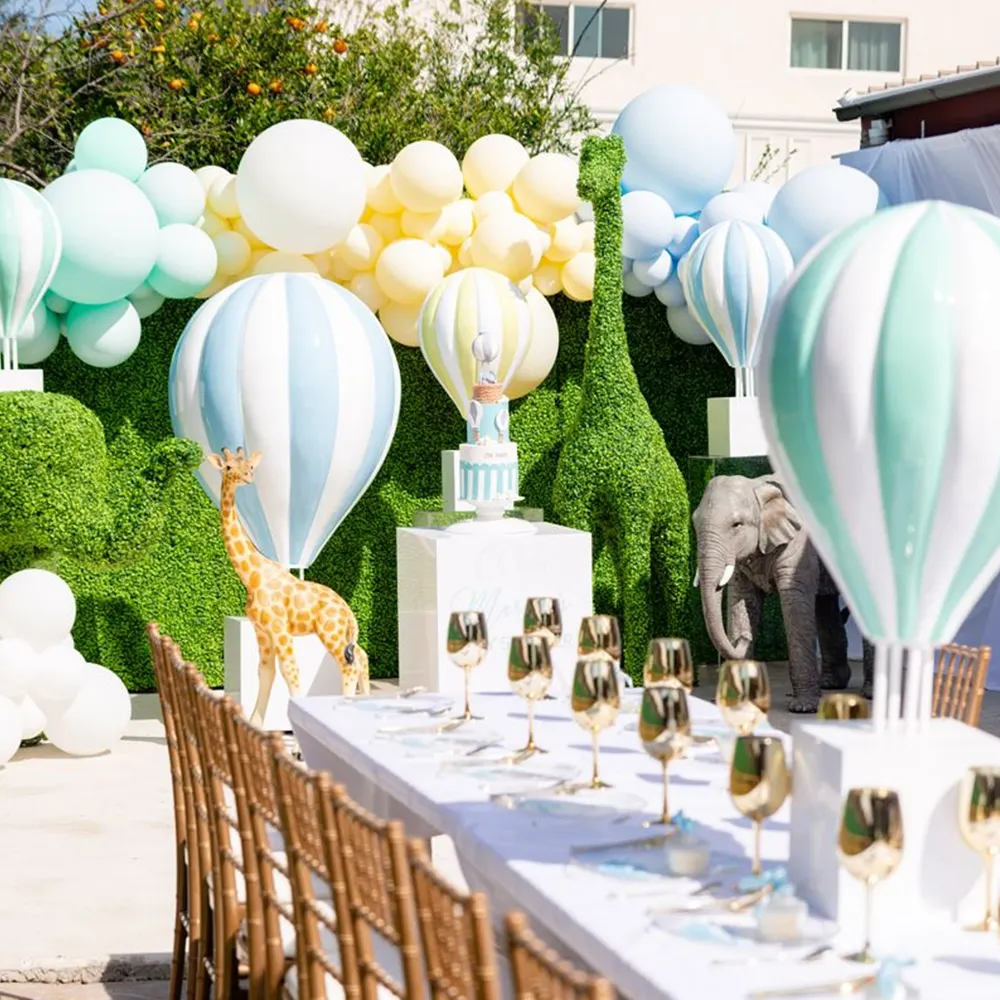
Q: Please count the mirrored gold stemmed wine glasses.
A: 12